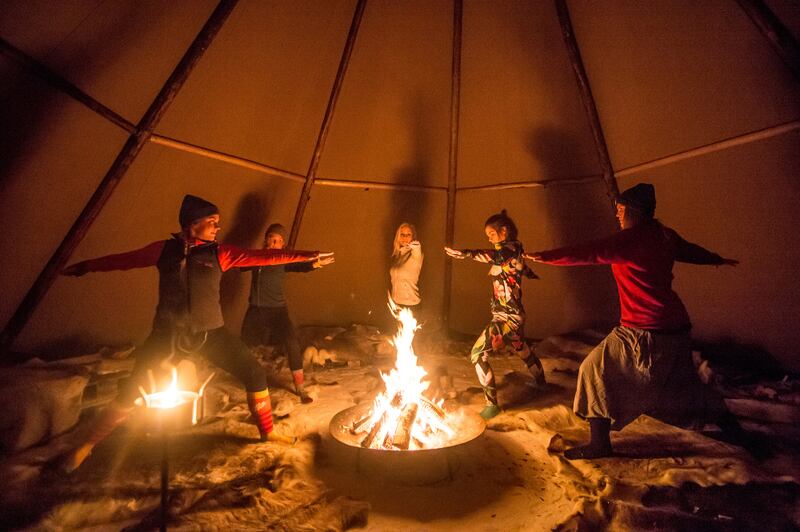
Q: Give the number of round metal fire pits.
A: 1